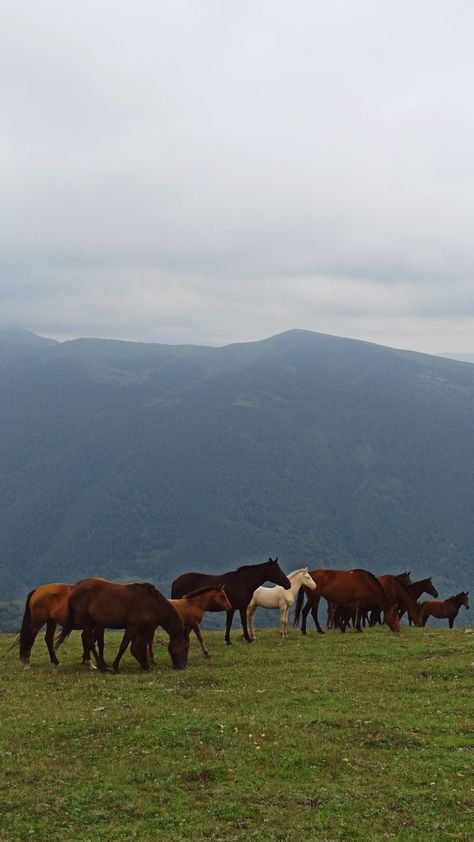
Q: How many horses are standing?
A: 10